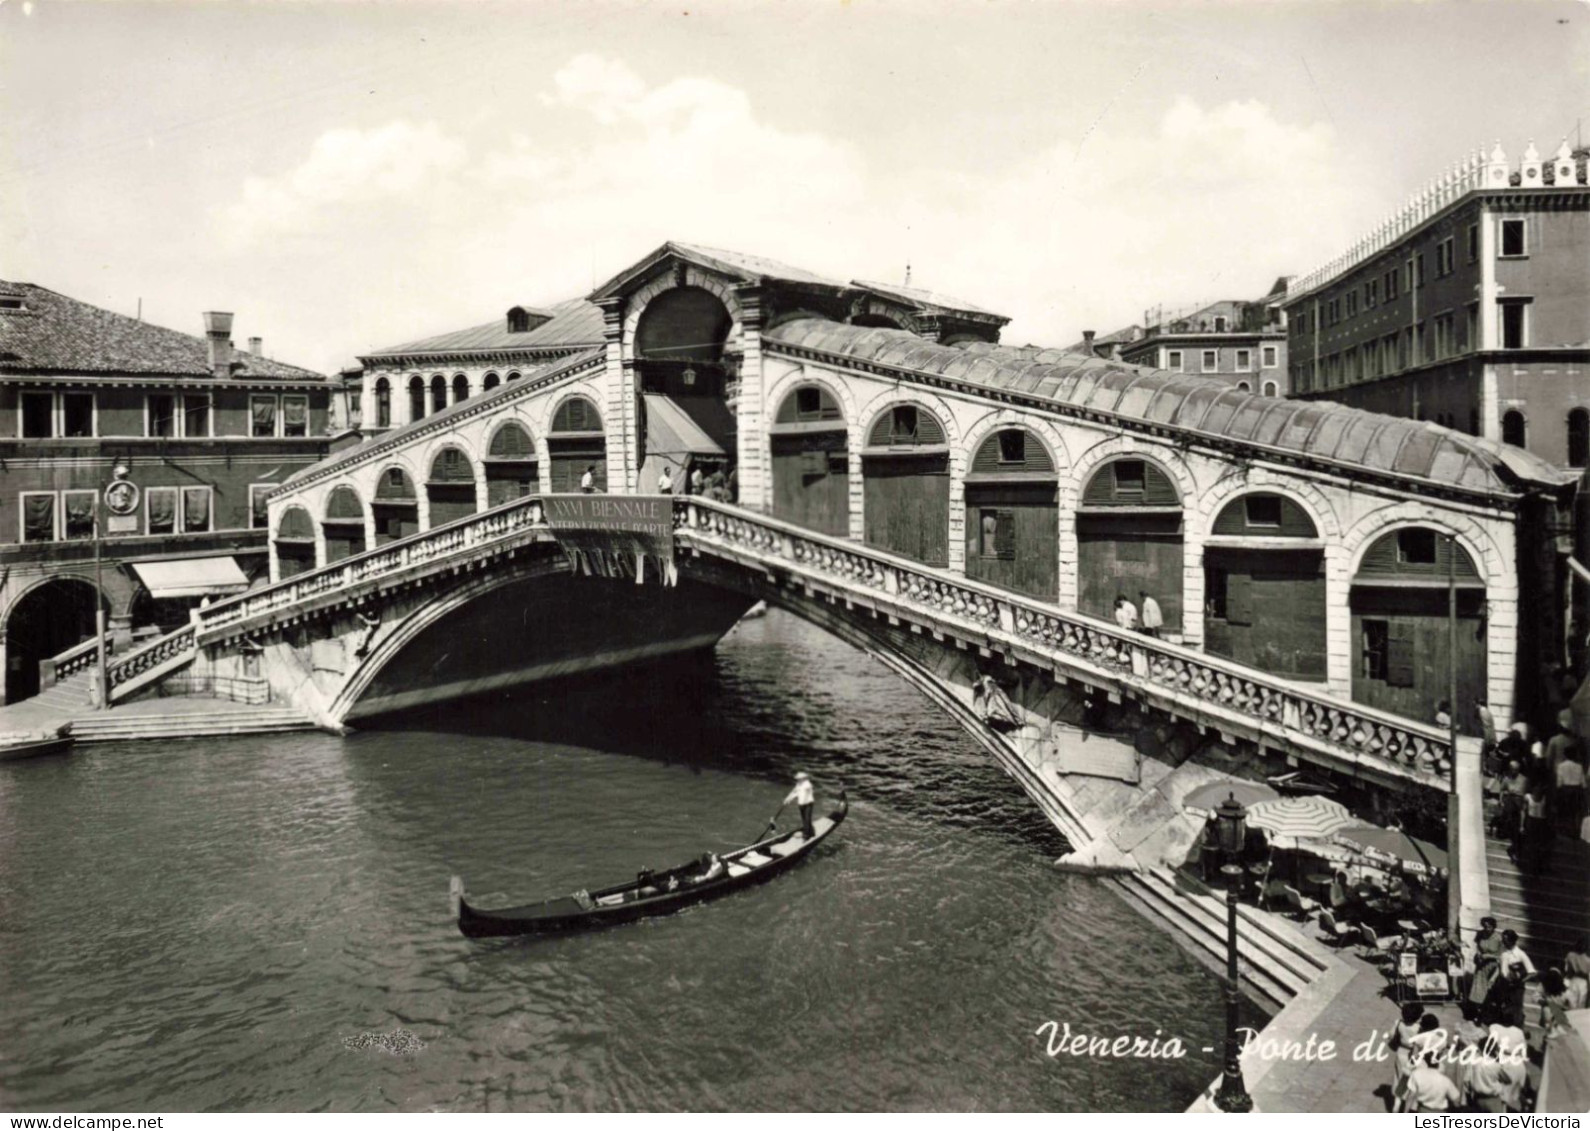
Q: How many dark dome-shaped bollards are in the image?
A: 0